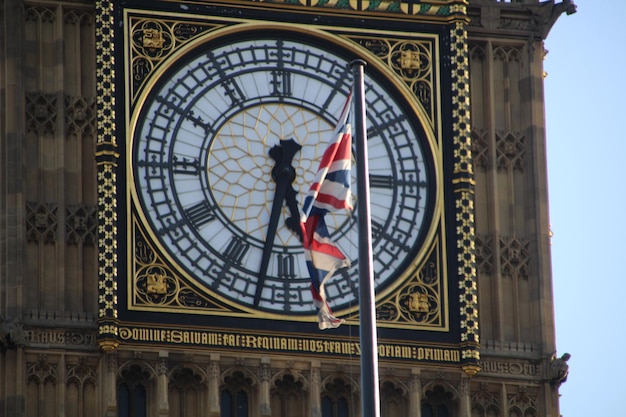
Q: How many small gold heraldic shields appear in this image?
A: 4